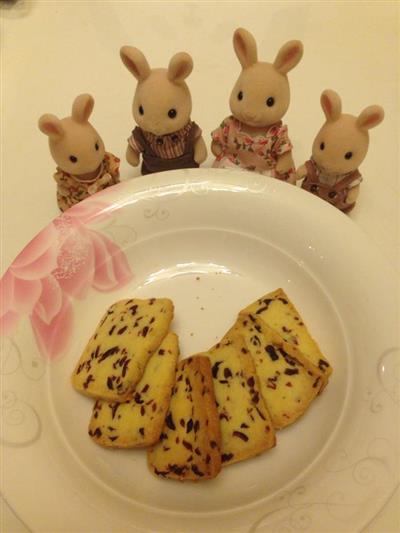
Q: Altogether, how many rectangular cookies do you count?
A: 6